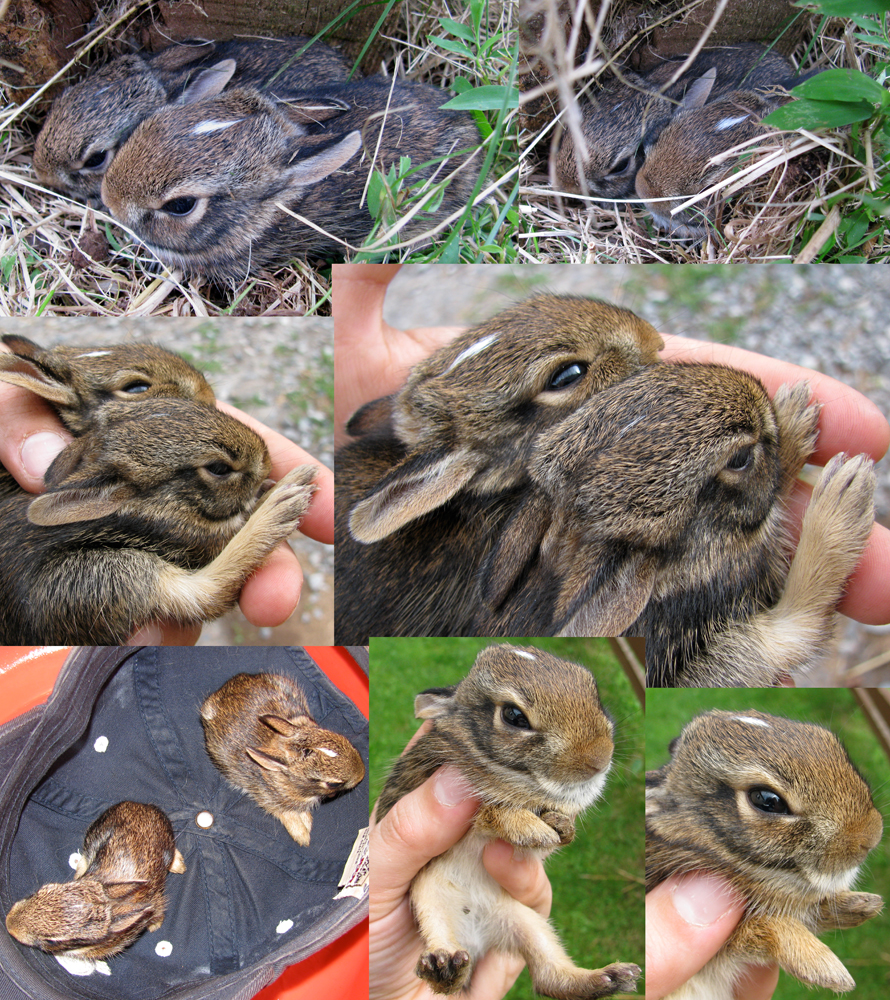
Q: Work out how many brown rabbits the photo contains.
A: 12